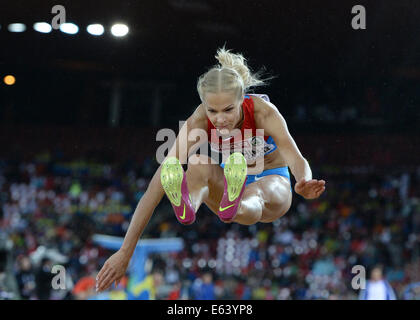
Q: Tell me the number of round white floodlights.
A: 5